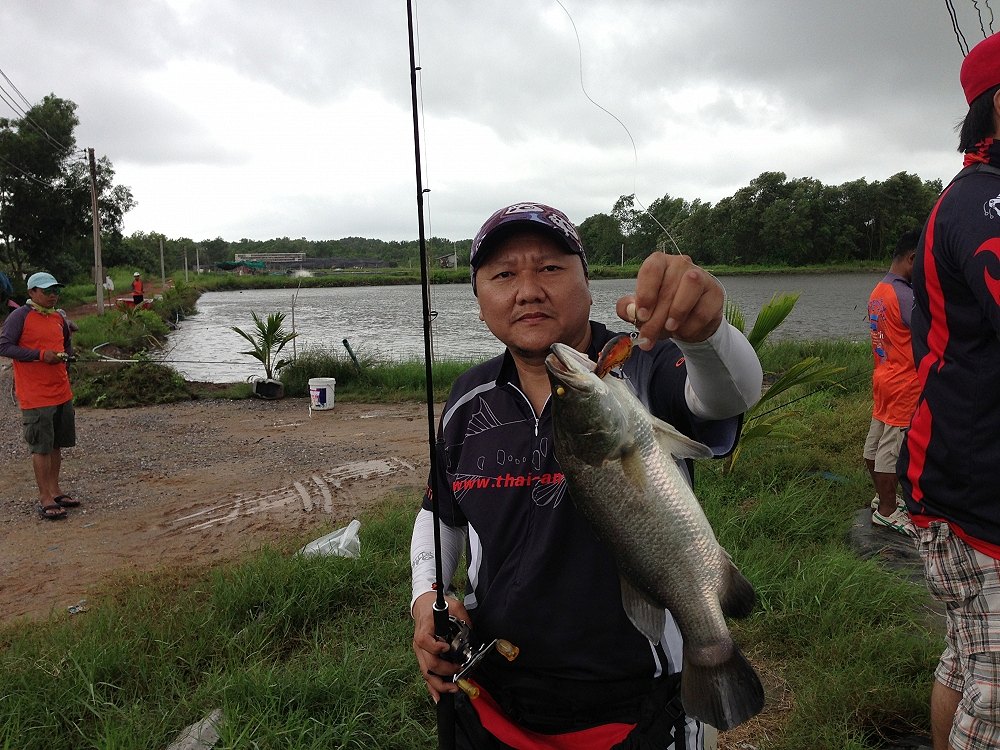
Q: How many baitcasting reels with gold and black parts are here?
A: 1